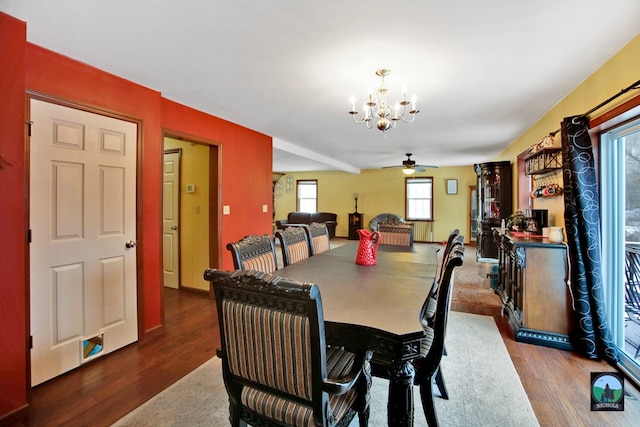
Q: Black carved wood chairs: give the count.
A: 8